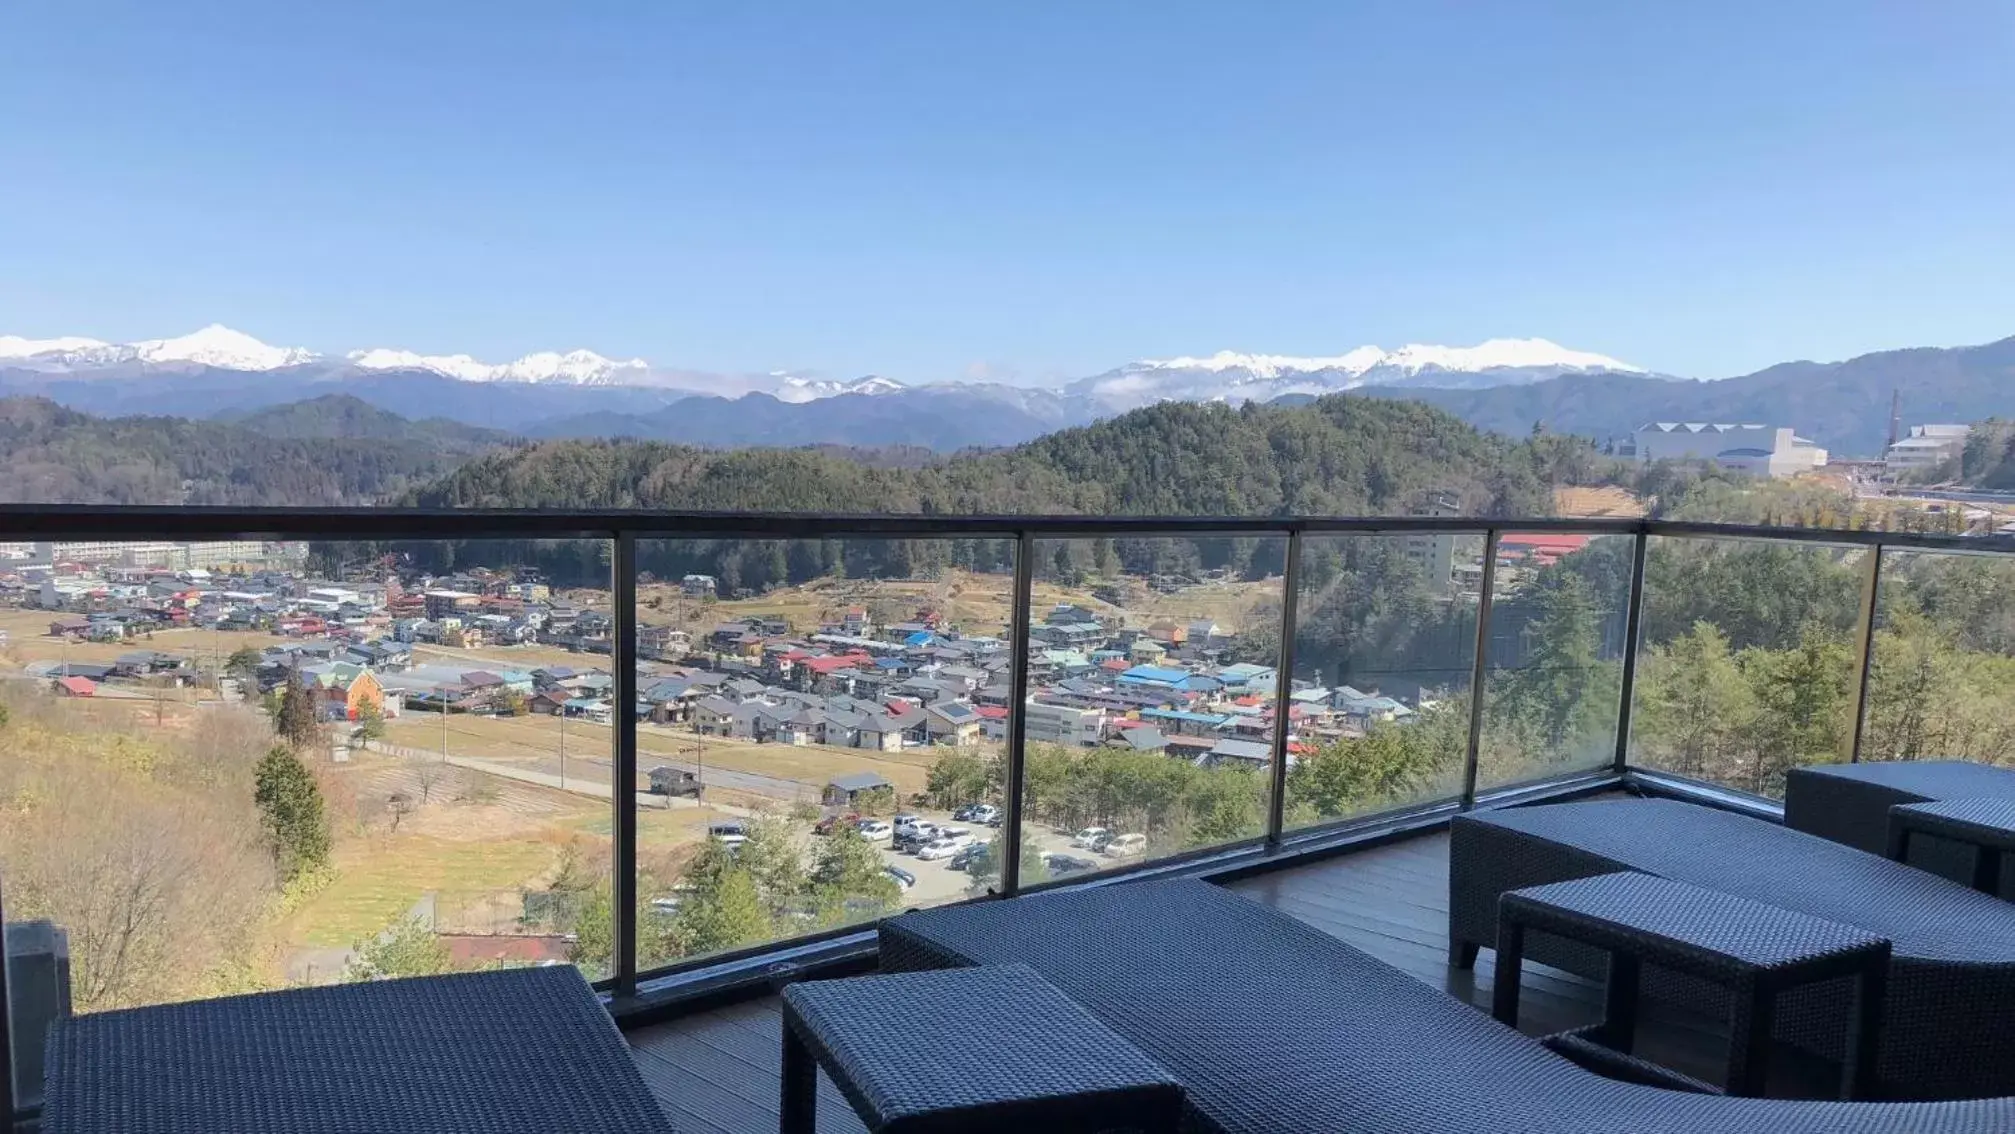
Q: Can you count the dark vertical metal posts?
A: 6